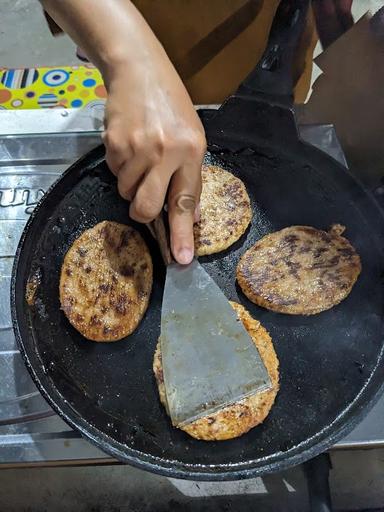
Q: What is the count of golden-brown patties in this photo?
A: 4